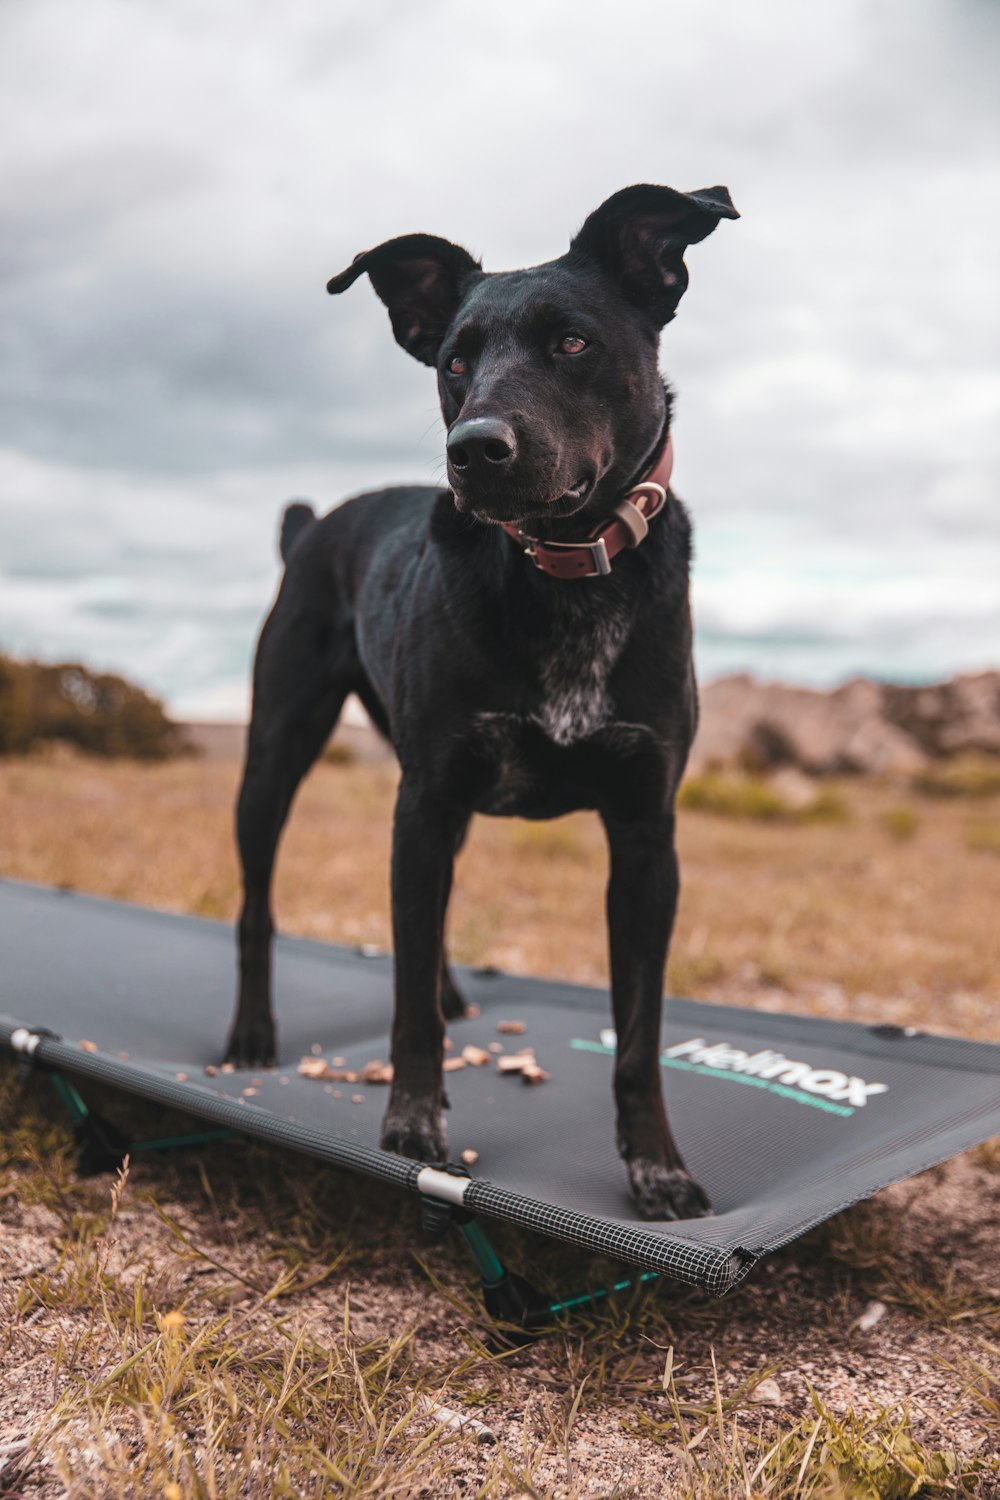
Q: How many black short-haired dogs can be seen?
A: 1